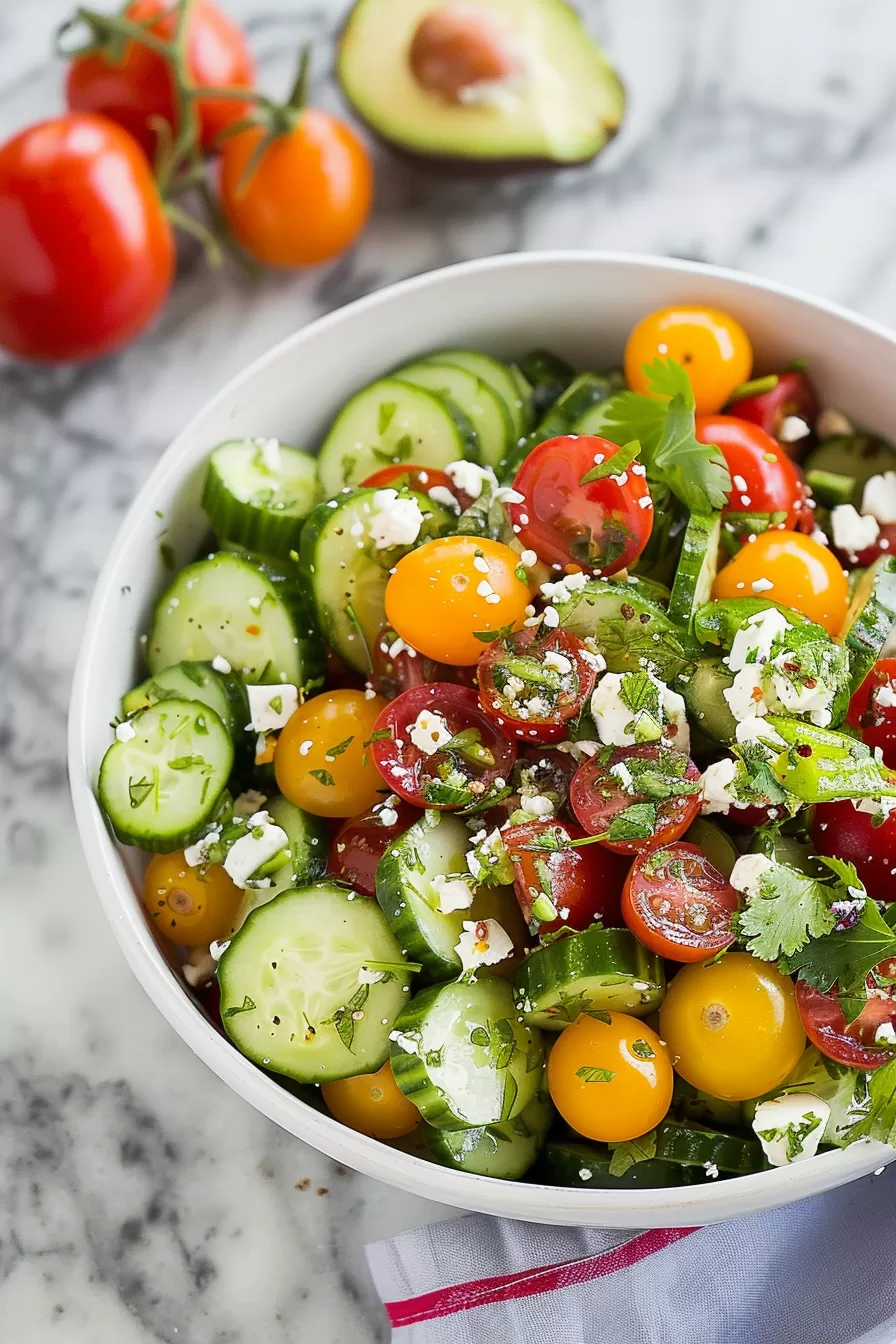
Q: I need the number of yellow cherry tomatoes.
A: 8